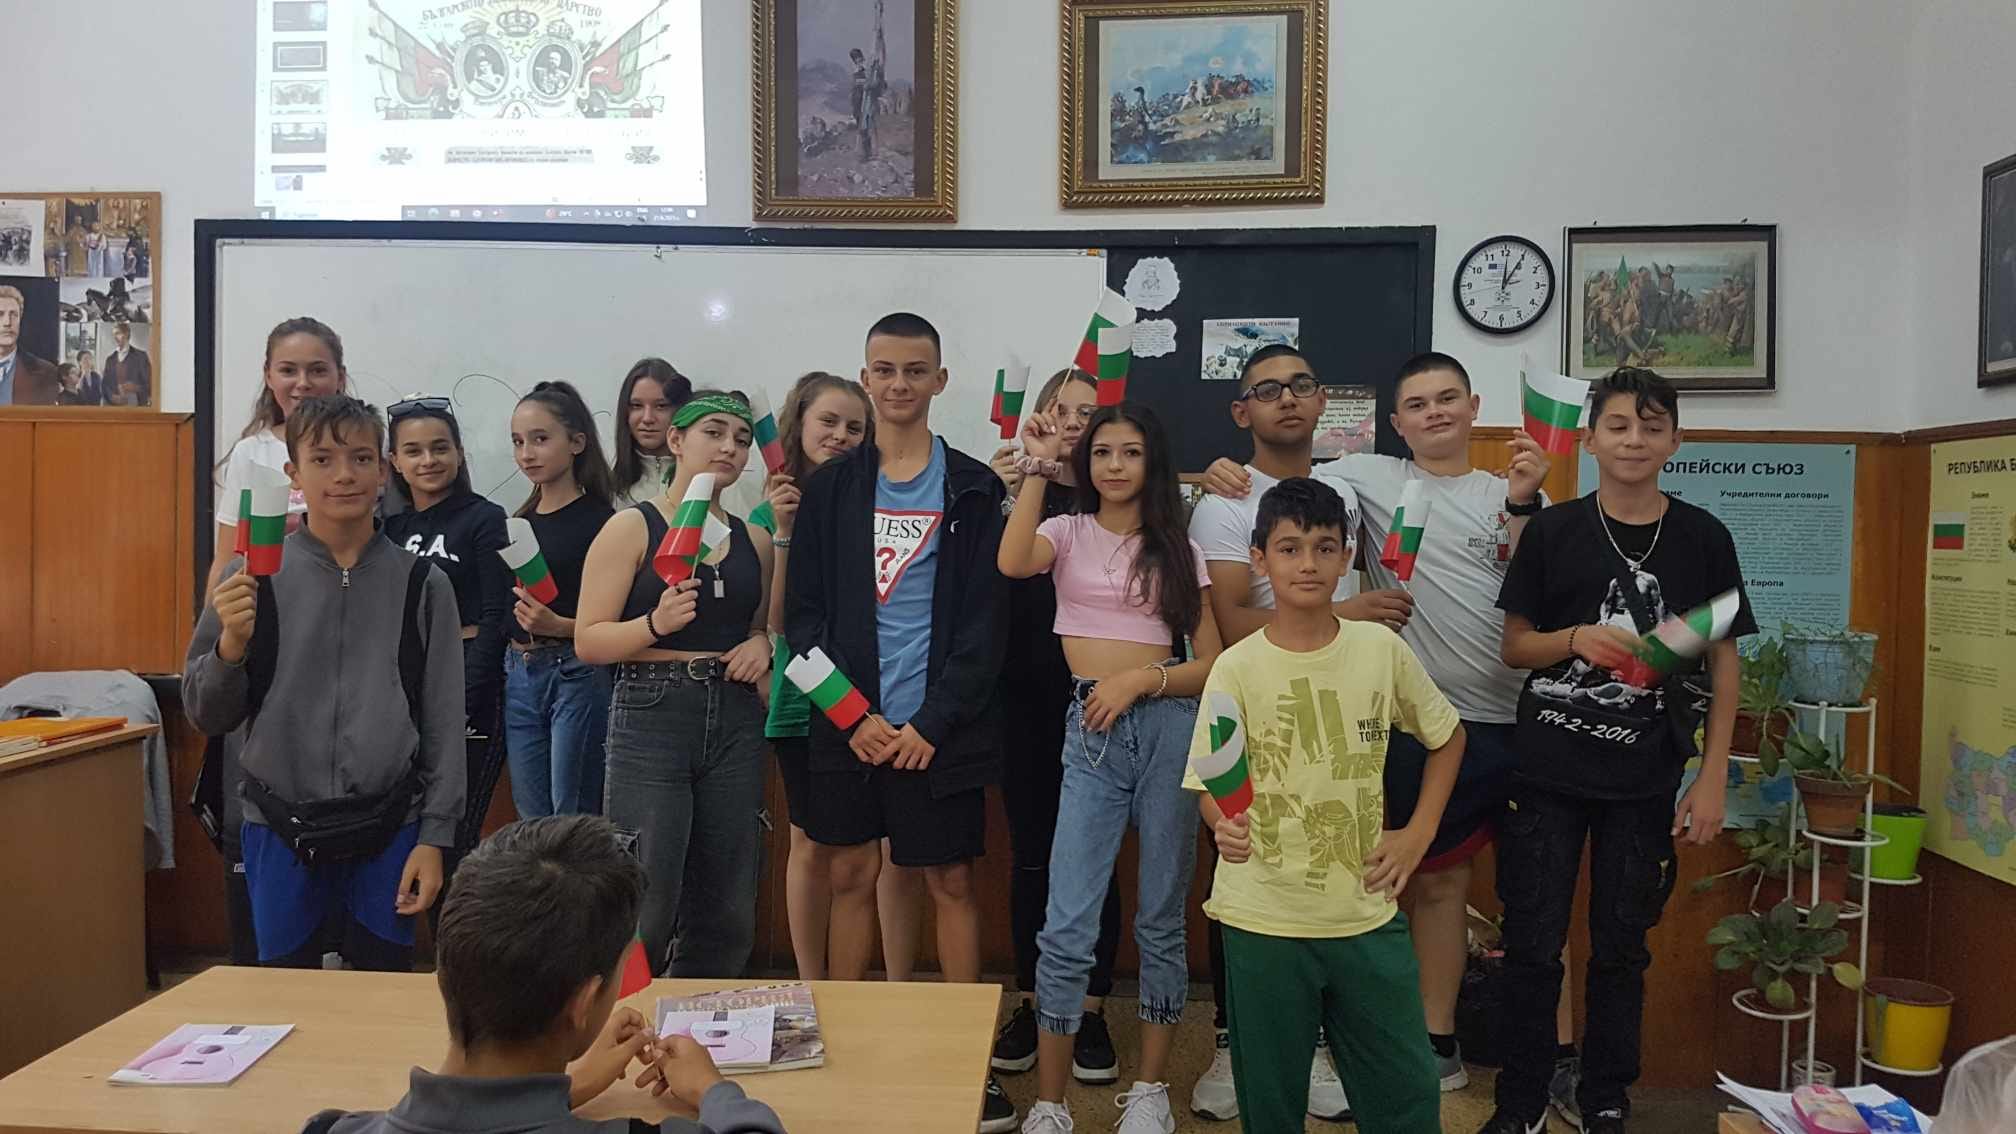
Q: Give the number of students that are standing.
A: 14